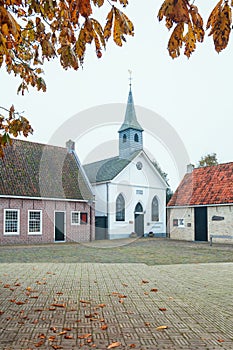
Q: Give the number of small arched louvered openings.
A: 2